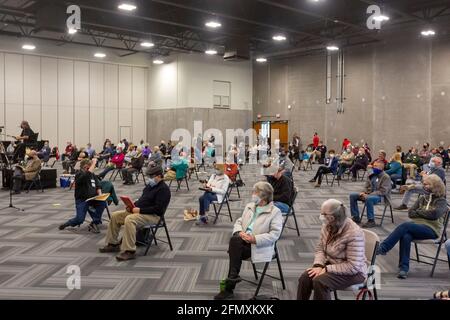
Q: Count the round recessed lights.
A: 14